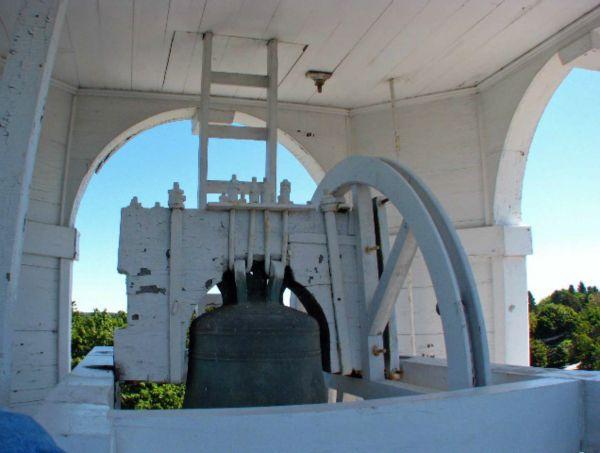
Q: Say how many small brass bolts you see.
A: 2